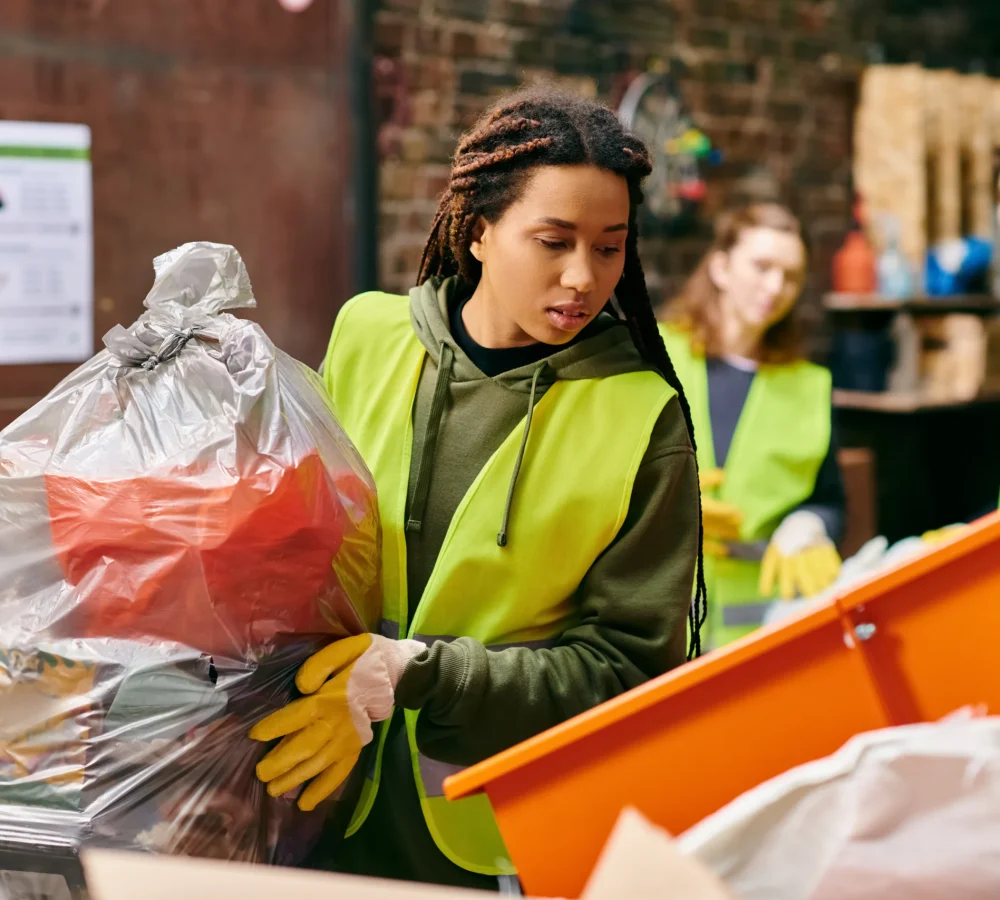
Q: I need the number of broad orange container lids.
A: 1